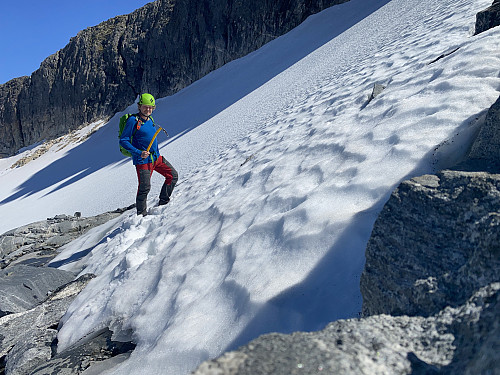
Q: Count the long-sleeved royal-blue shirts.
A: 1